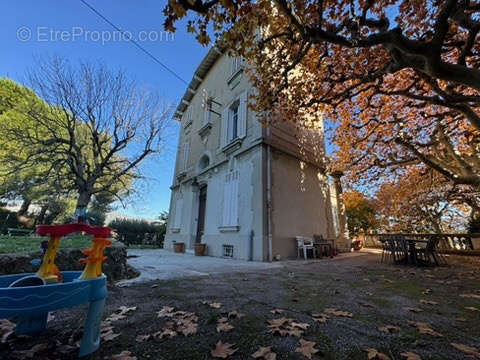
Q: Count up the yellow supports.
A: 2